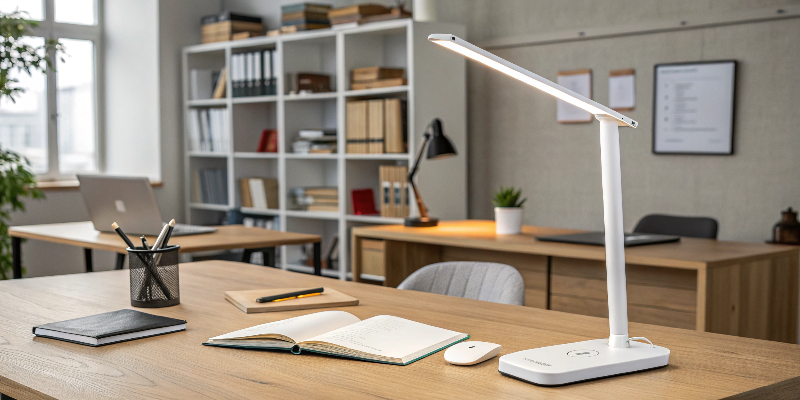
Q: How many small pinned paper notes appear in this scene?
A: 2